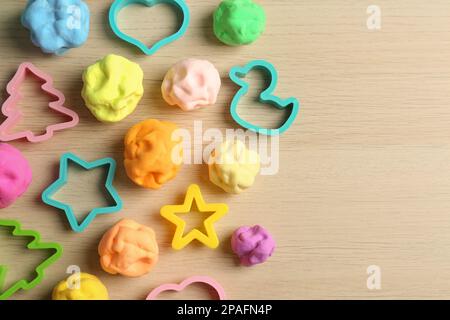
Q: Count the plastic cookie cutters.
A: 7